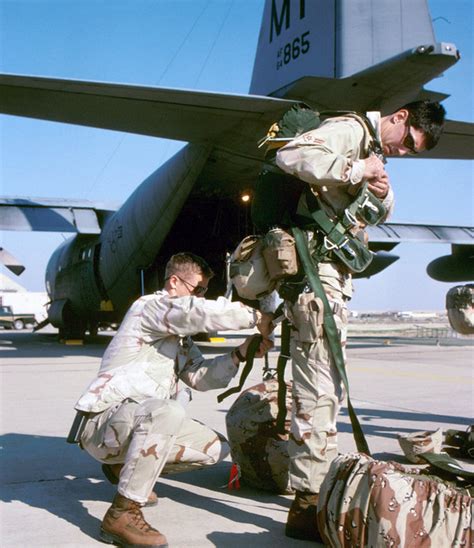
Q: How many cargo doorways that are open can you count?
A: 1